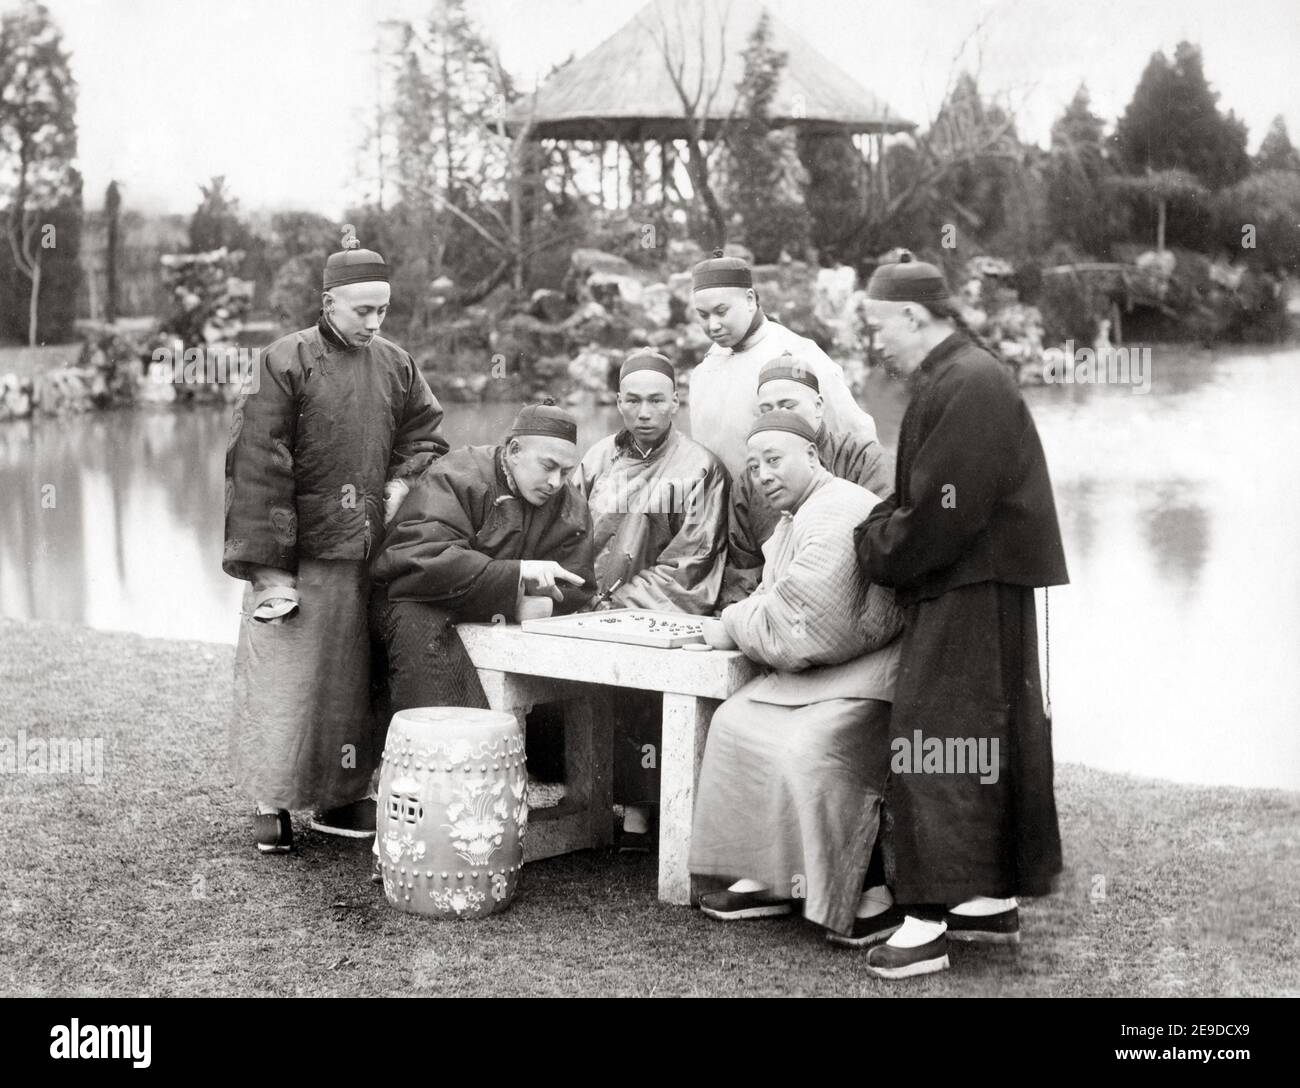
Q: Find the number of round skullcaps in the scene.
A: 7